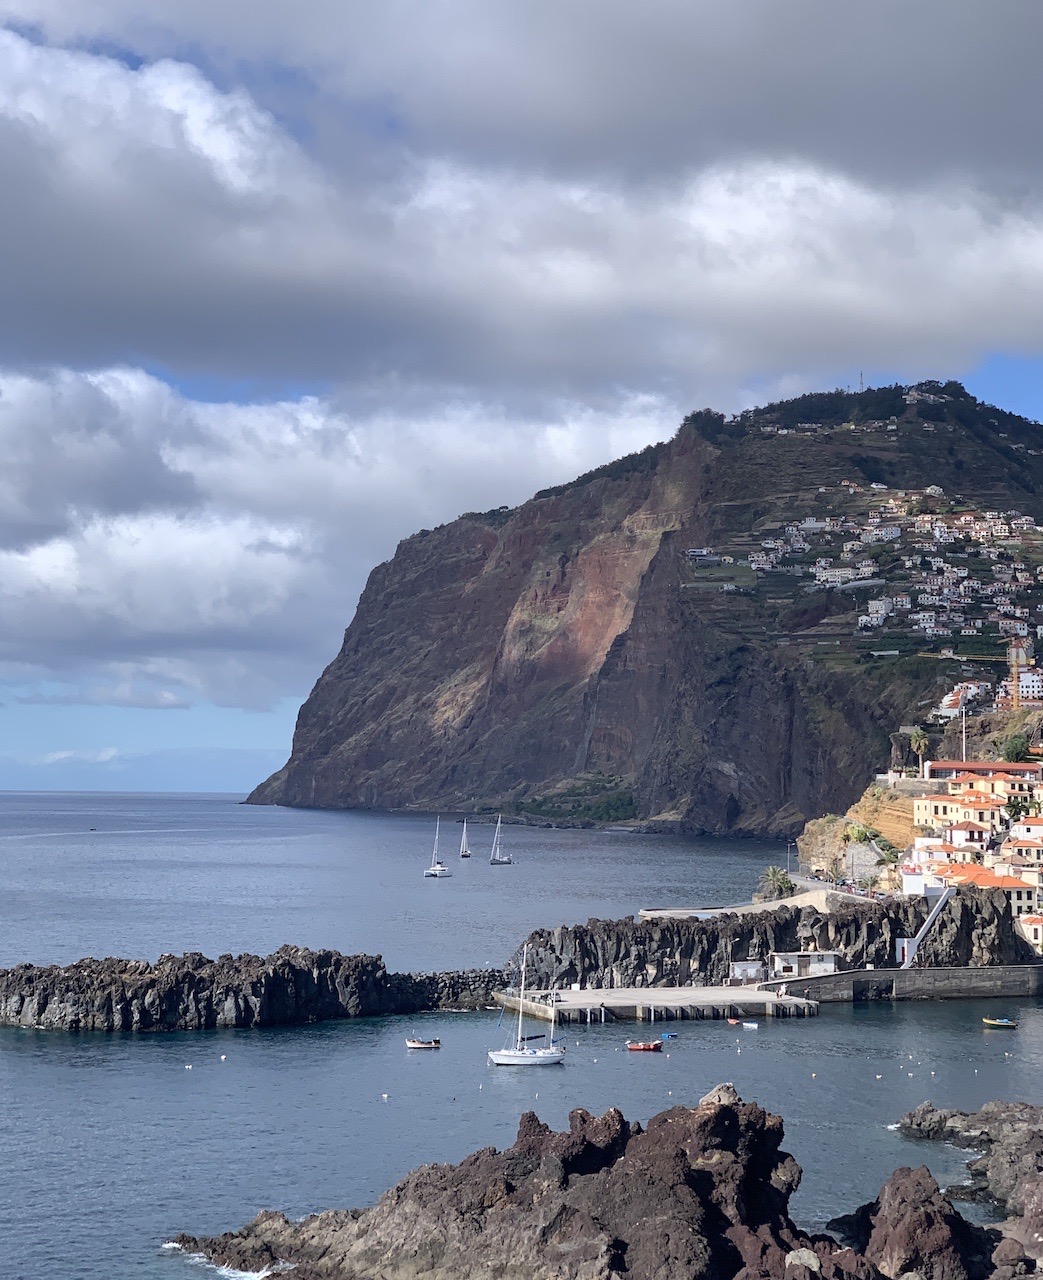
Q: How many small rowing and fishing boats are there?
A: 6